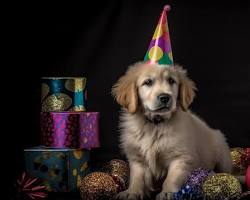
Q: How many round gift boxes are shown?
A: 2